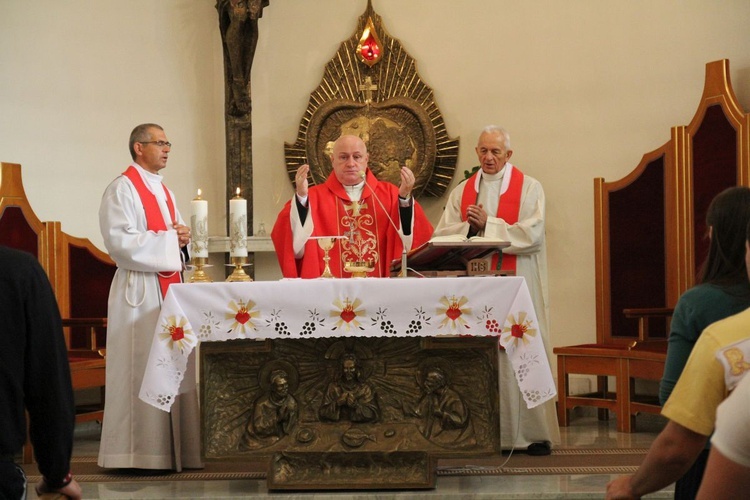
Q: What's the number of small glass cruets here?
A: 1